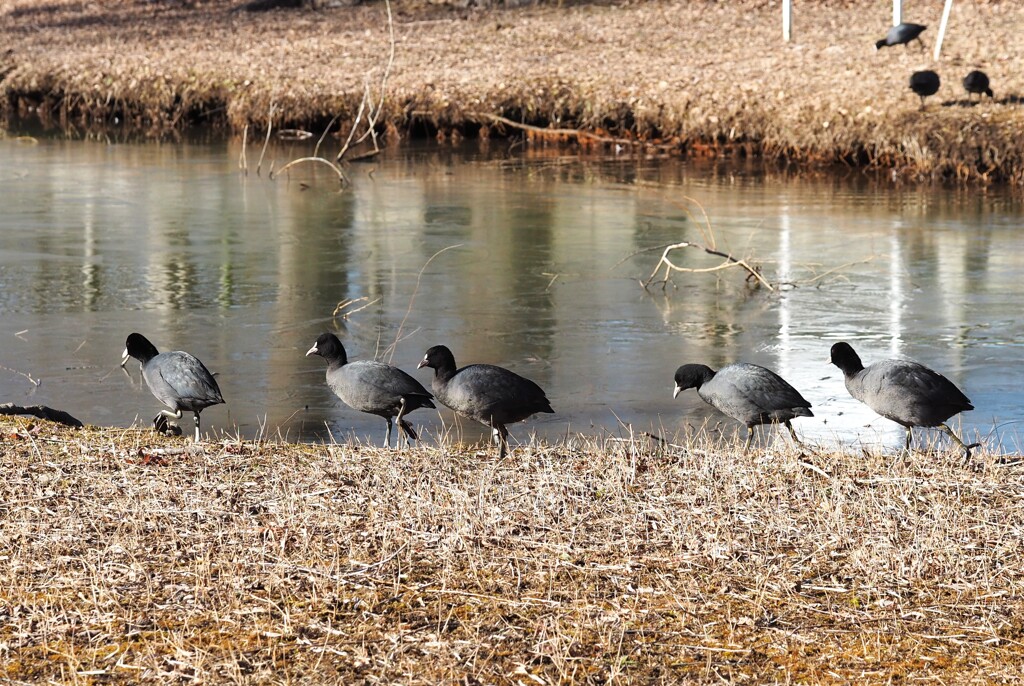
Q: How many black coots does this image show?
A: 8